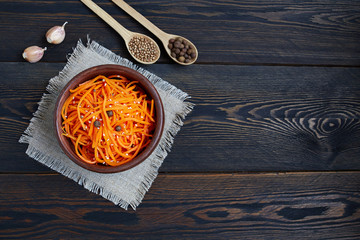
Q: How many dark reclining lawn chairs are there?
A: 0